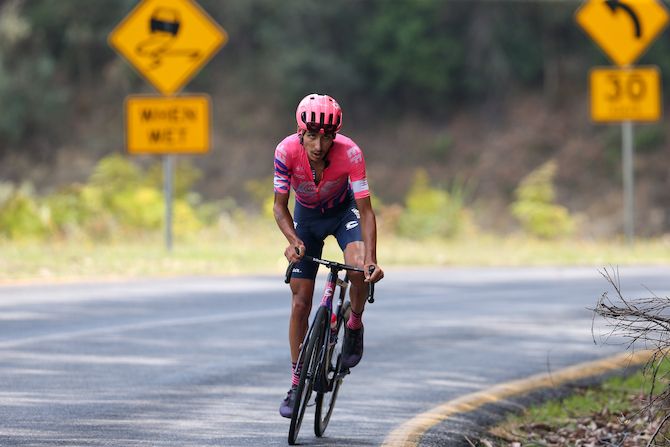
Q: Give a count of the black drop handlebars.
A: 1